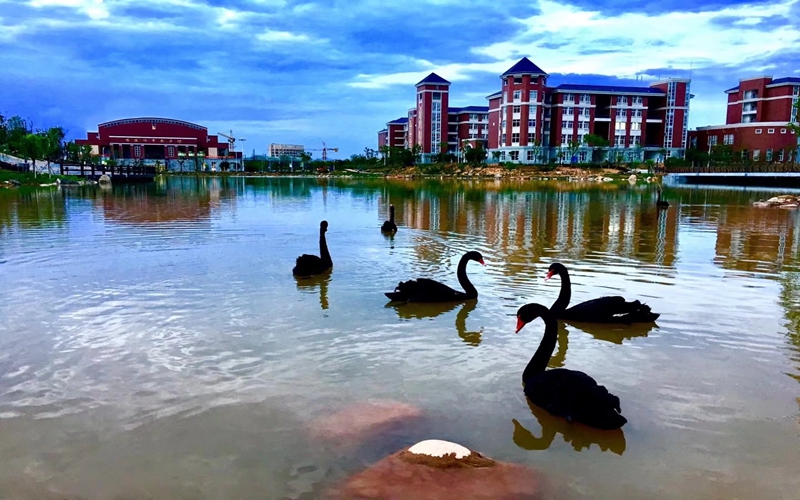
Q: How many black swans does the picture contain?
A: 6